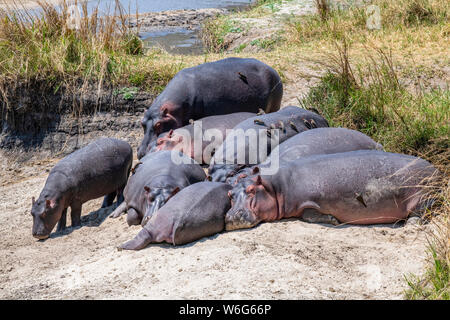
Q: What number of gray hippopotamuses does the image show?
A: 8